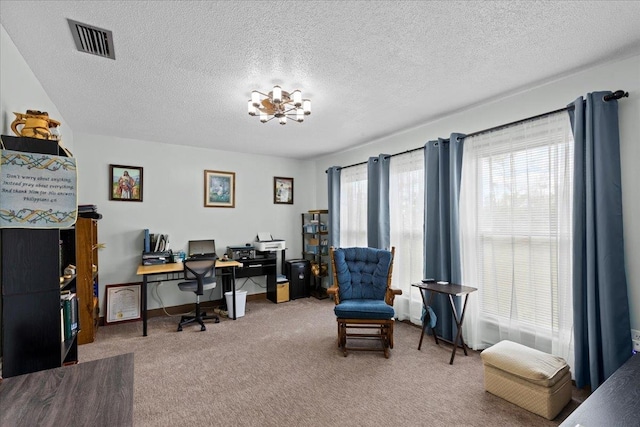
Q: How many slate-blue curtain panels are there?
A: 4